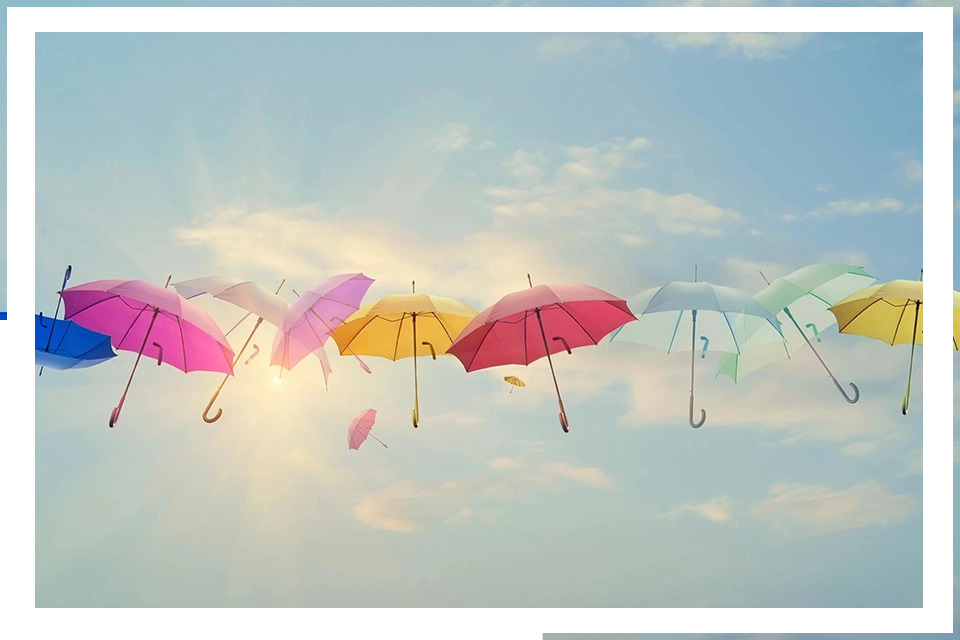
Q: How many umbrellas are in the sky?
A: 11